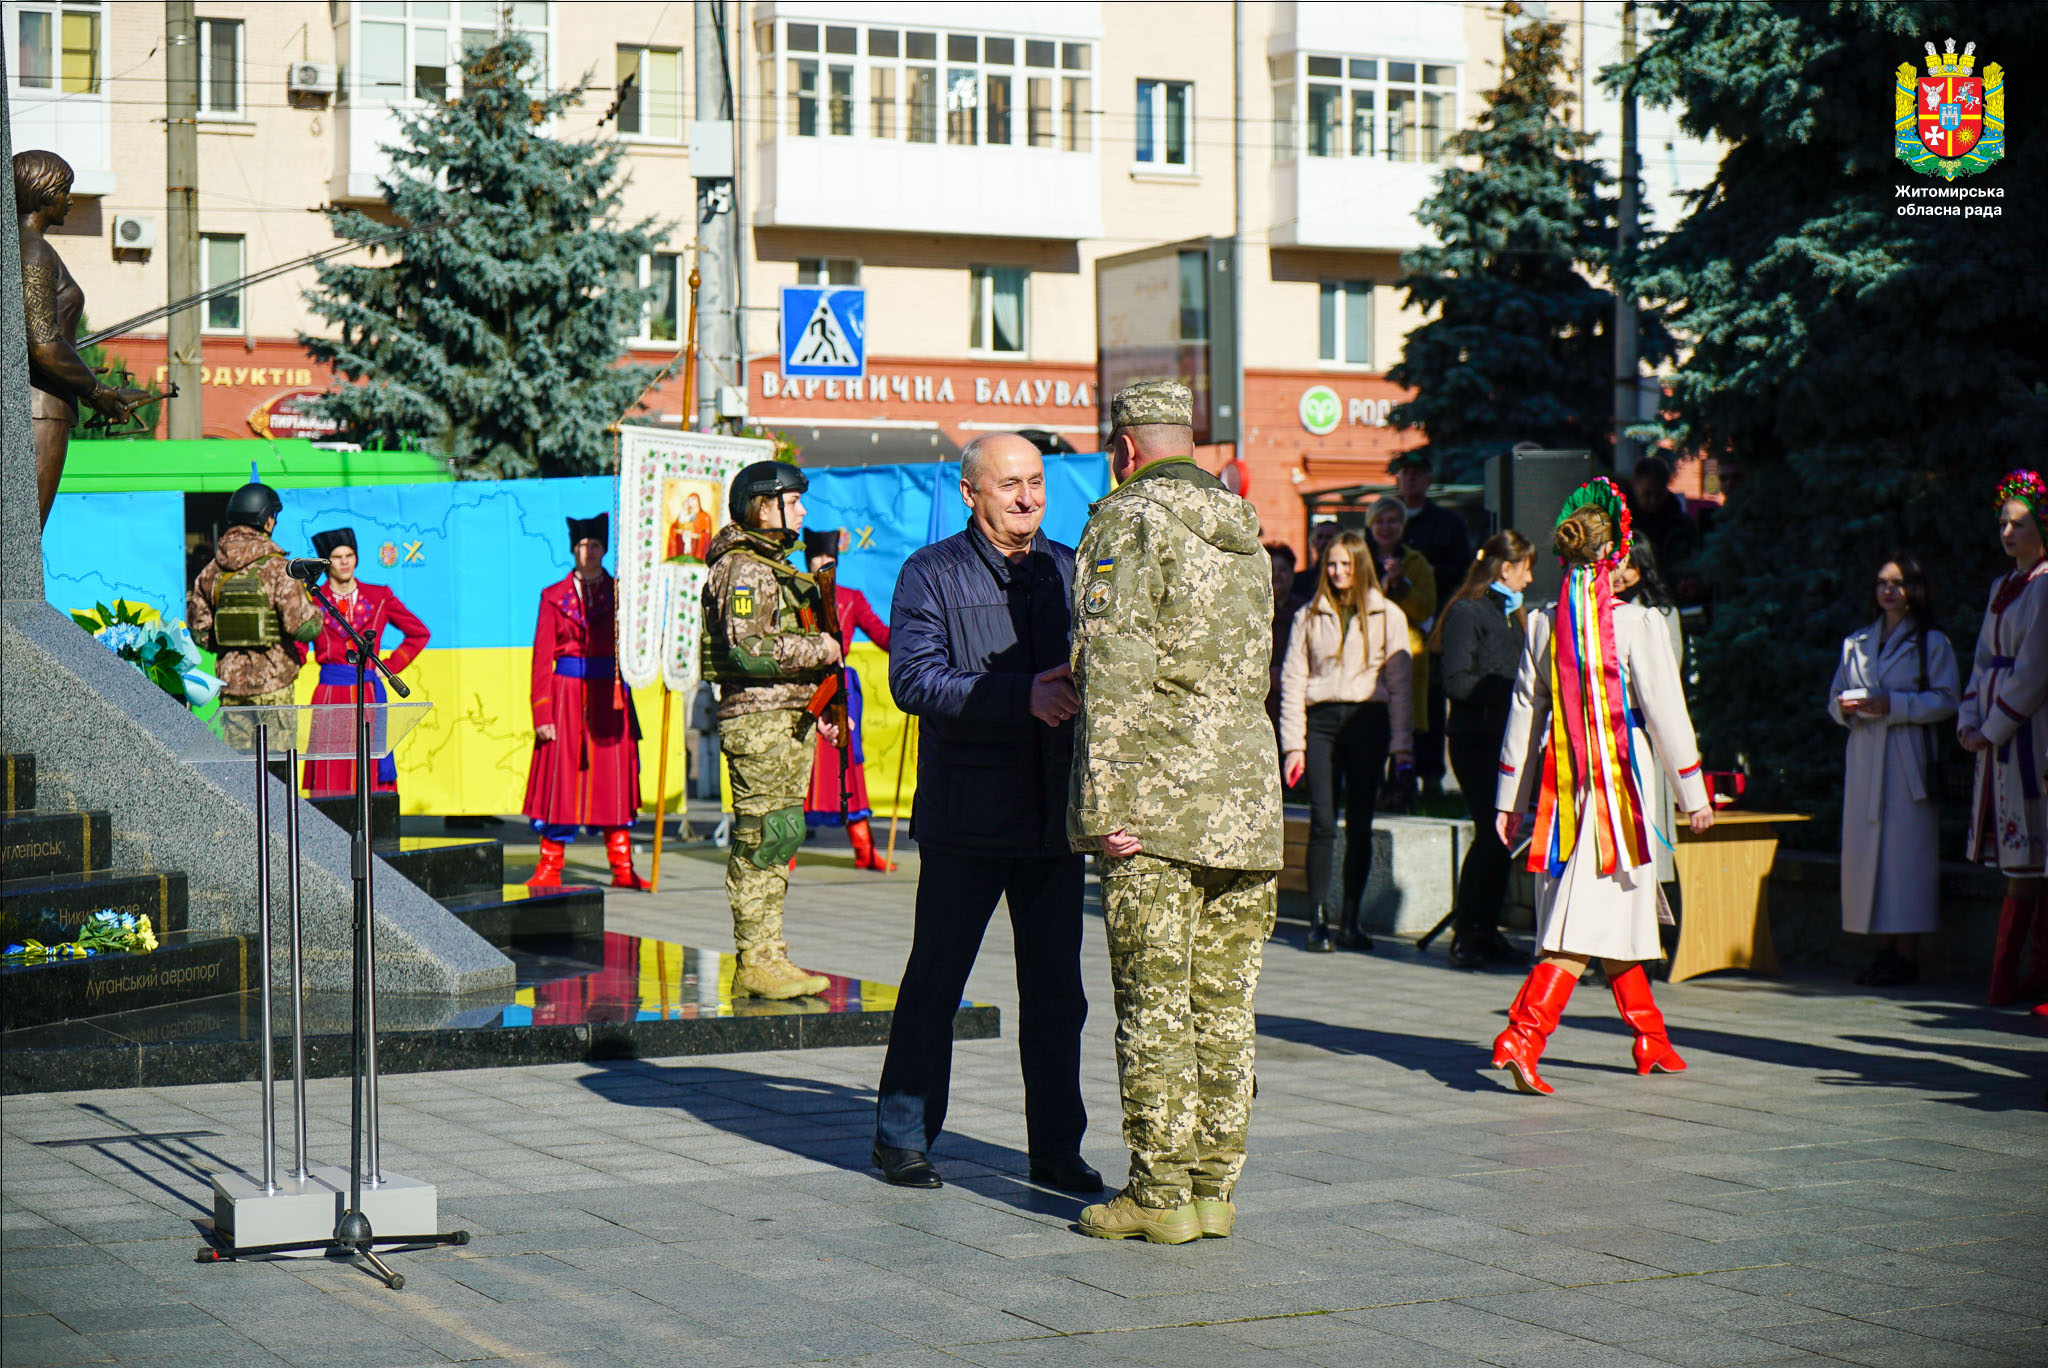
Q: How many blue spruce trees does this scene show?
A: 3